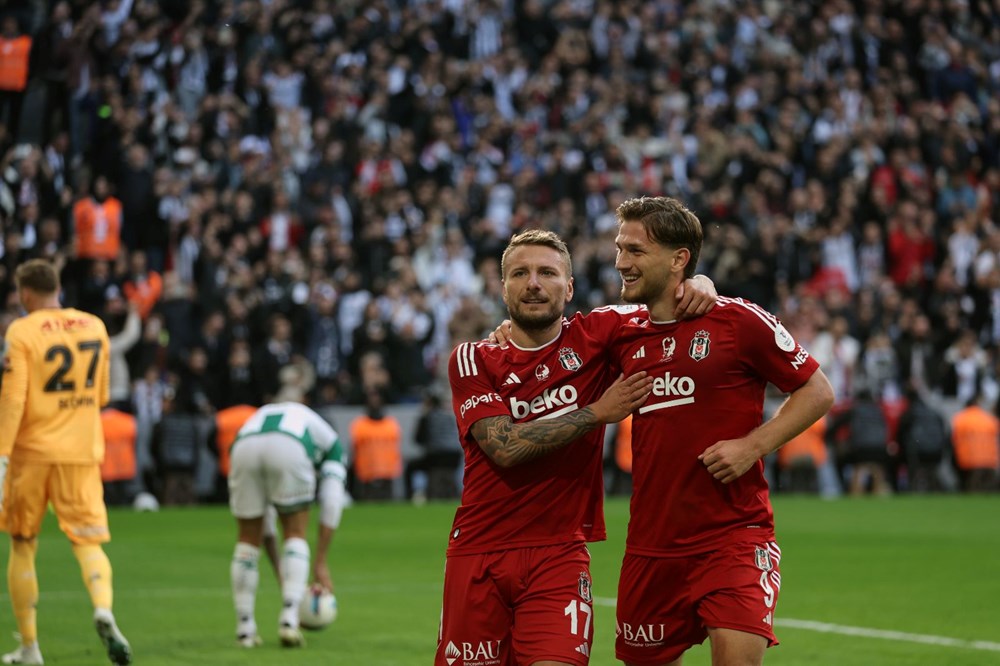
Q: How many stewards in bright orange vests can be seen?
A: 9